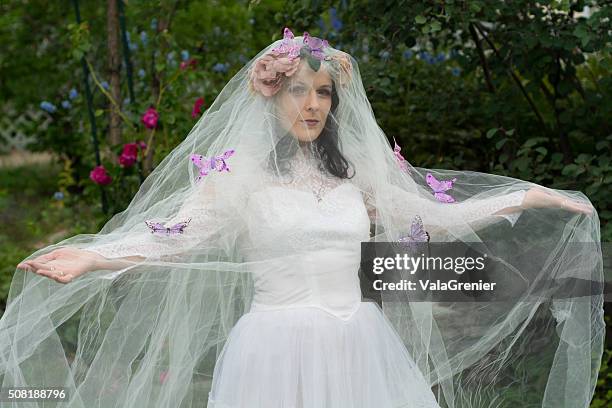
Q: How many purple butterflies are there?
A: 7